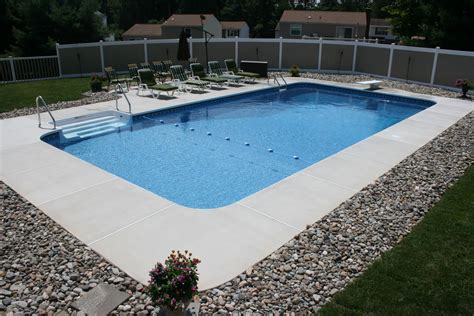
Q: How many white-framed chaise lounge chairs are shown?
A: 5